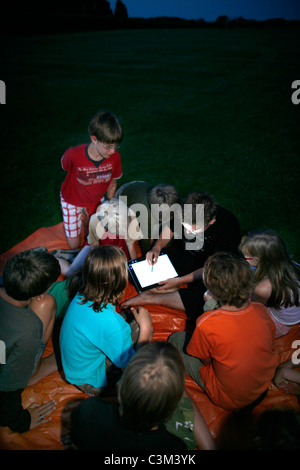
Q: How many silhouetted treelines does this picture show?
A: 1